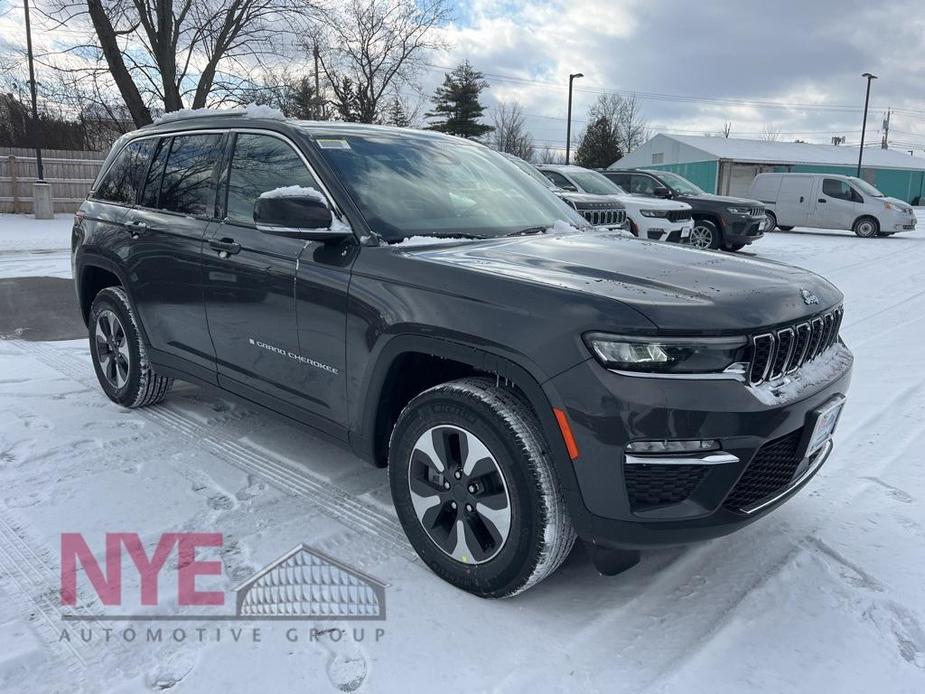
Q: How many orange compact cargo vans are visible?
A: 0